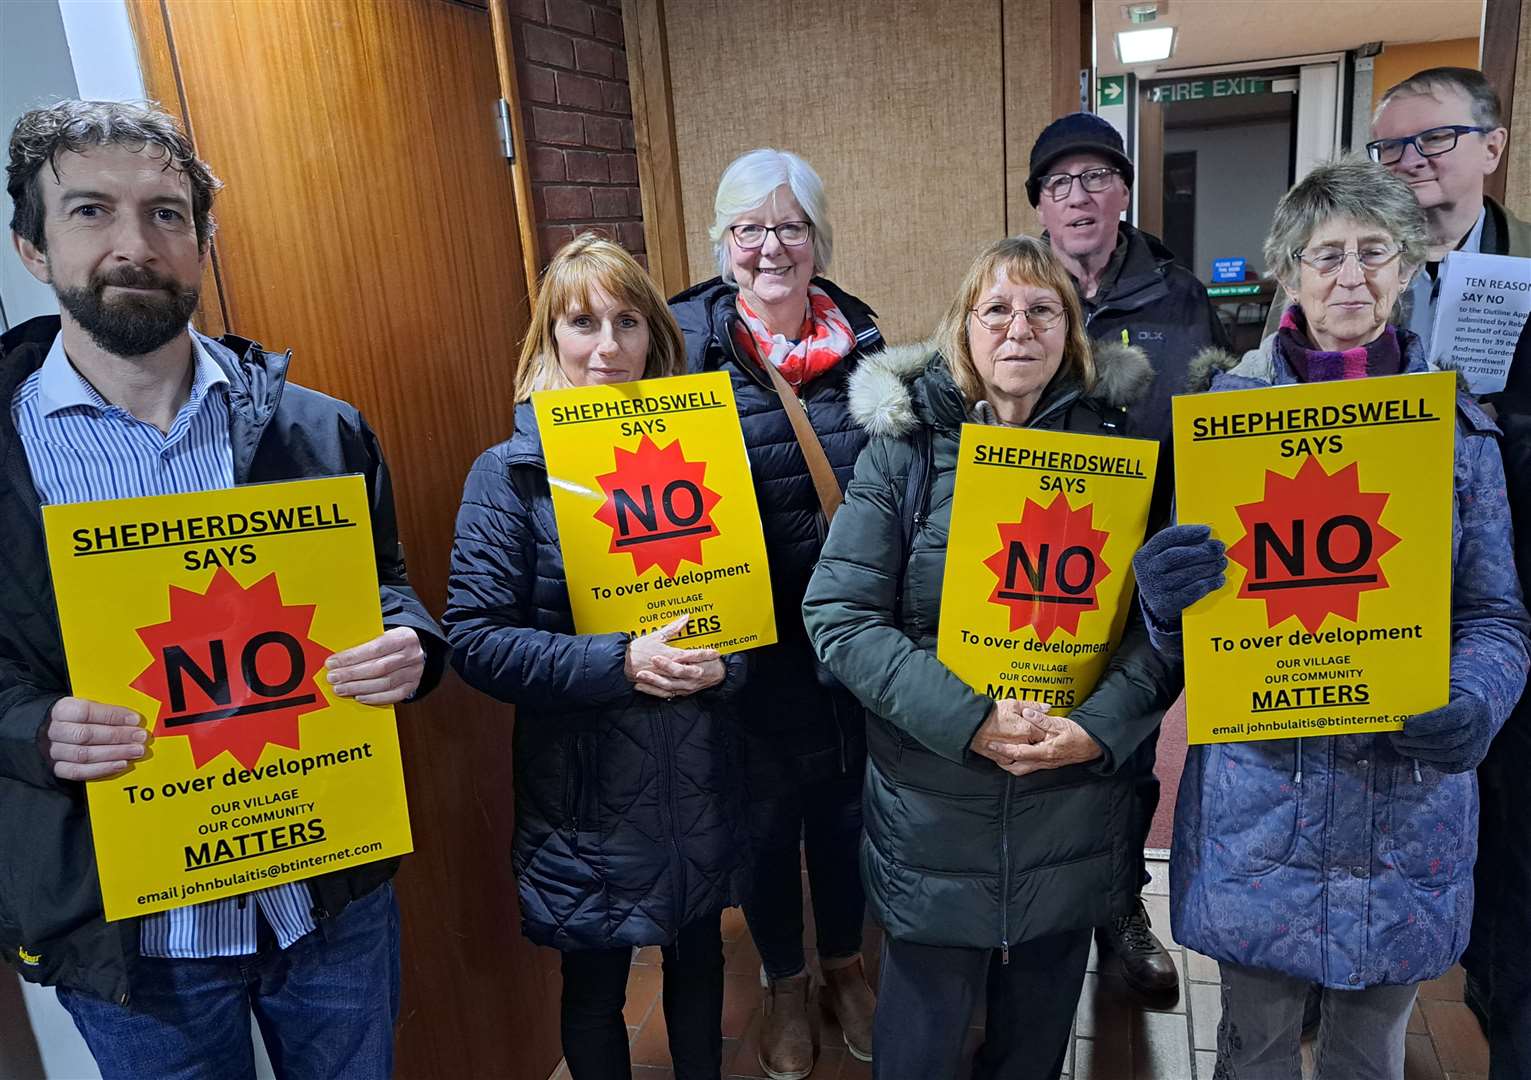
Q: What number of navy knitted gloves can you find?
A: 2